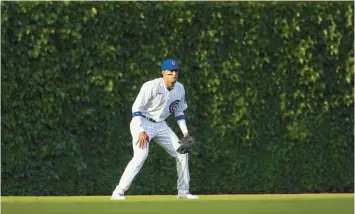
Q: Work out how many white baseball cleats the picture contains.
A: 2